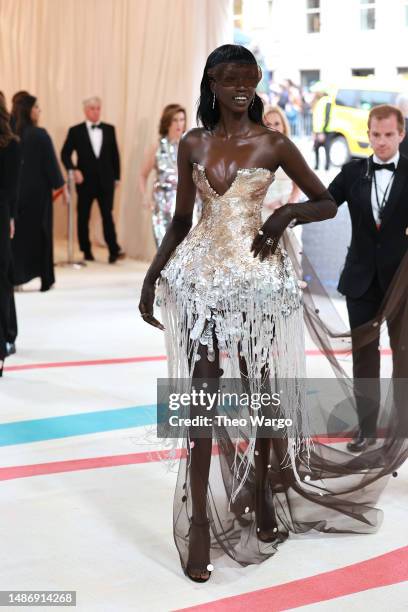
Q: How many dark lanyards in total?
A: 1